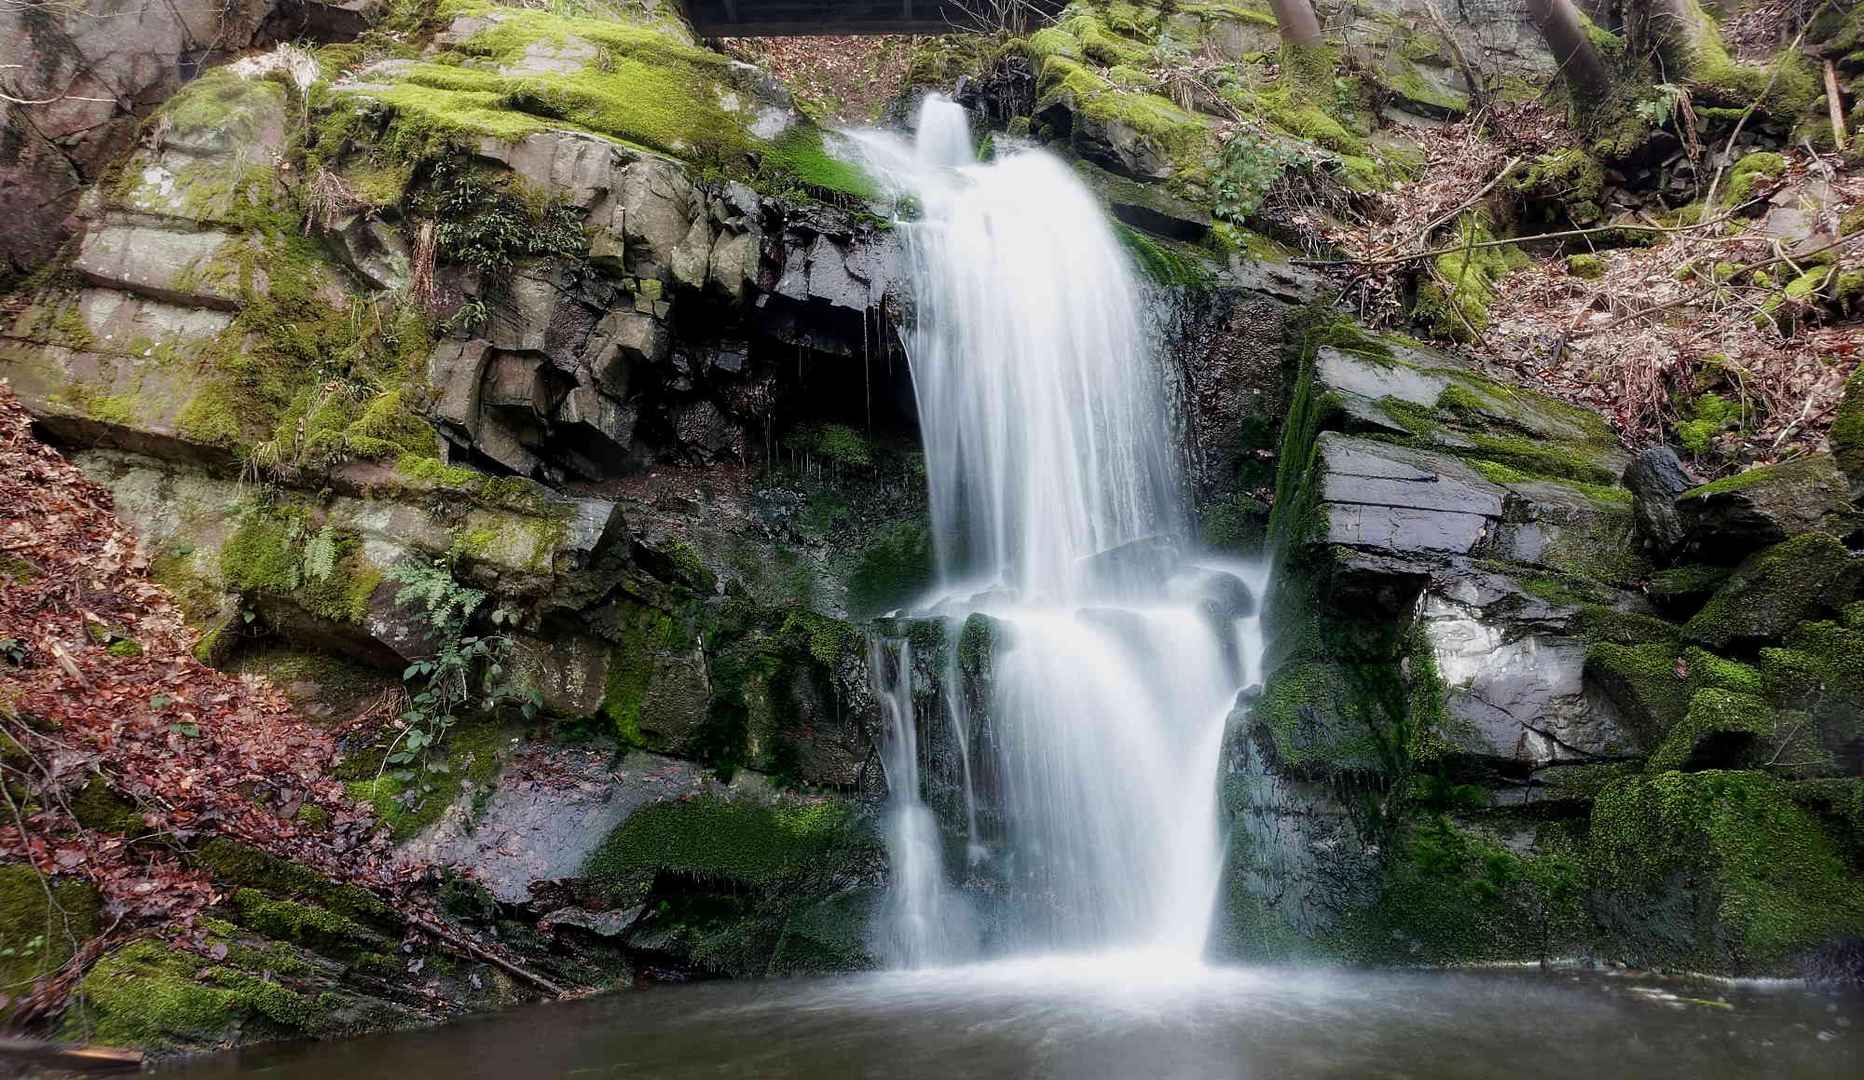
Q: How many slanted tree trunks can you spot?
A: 3